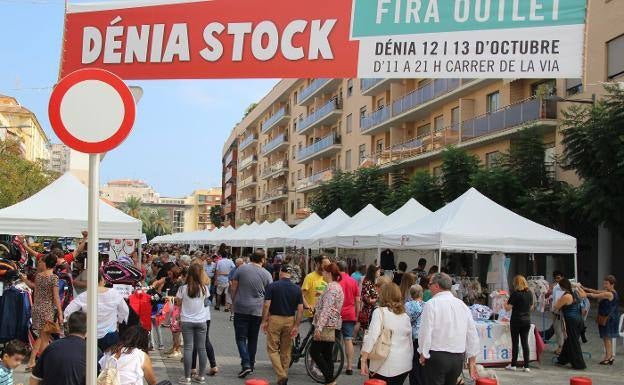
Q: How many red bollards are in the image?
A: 4